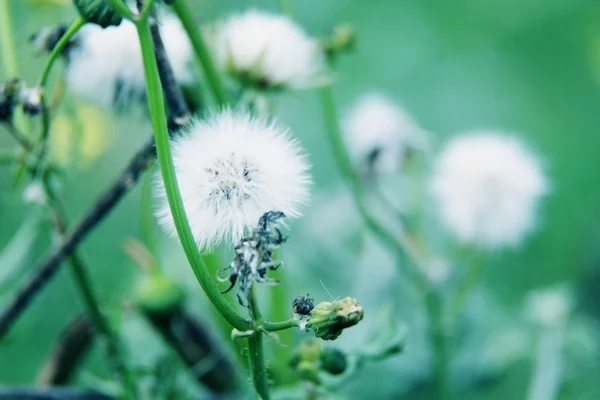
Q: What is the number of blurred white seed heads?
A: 4